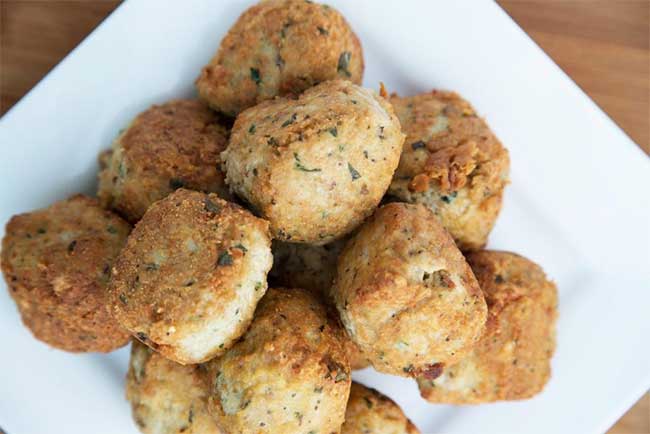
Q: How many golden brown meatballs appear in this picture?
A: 12